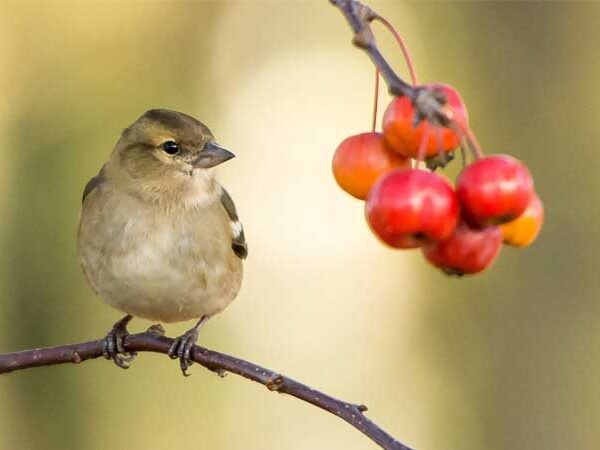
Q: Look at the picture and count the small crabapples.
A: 6